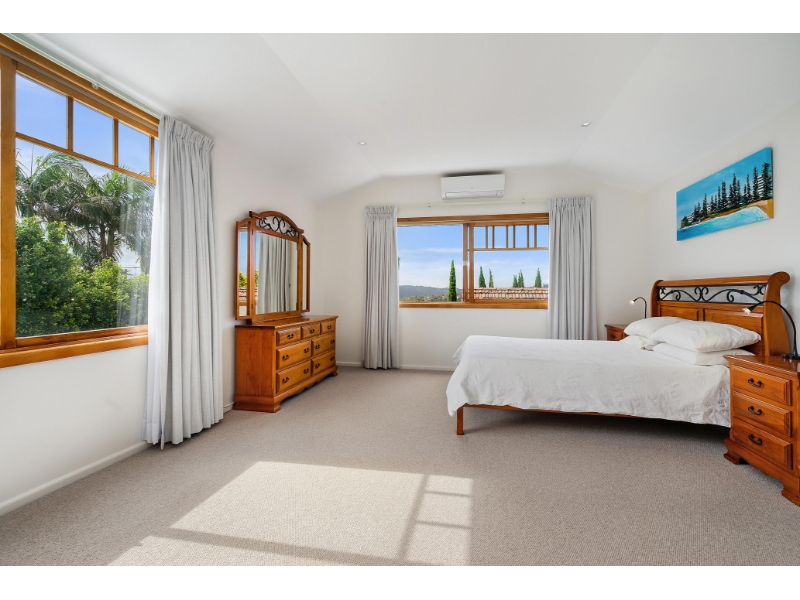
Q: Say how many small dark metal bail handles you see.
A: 15